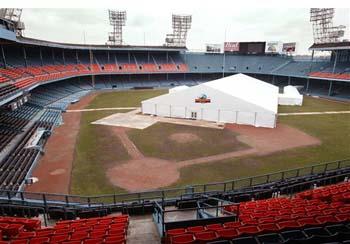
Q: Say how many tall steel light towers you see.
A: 4